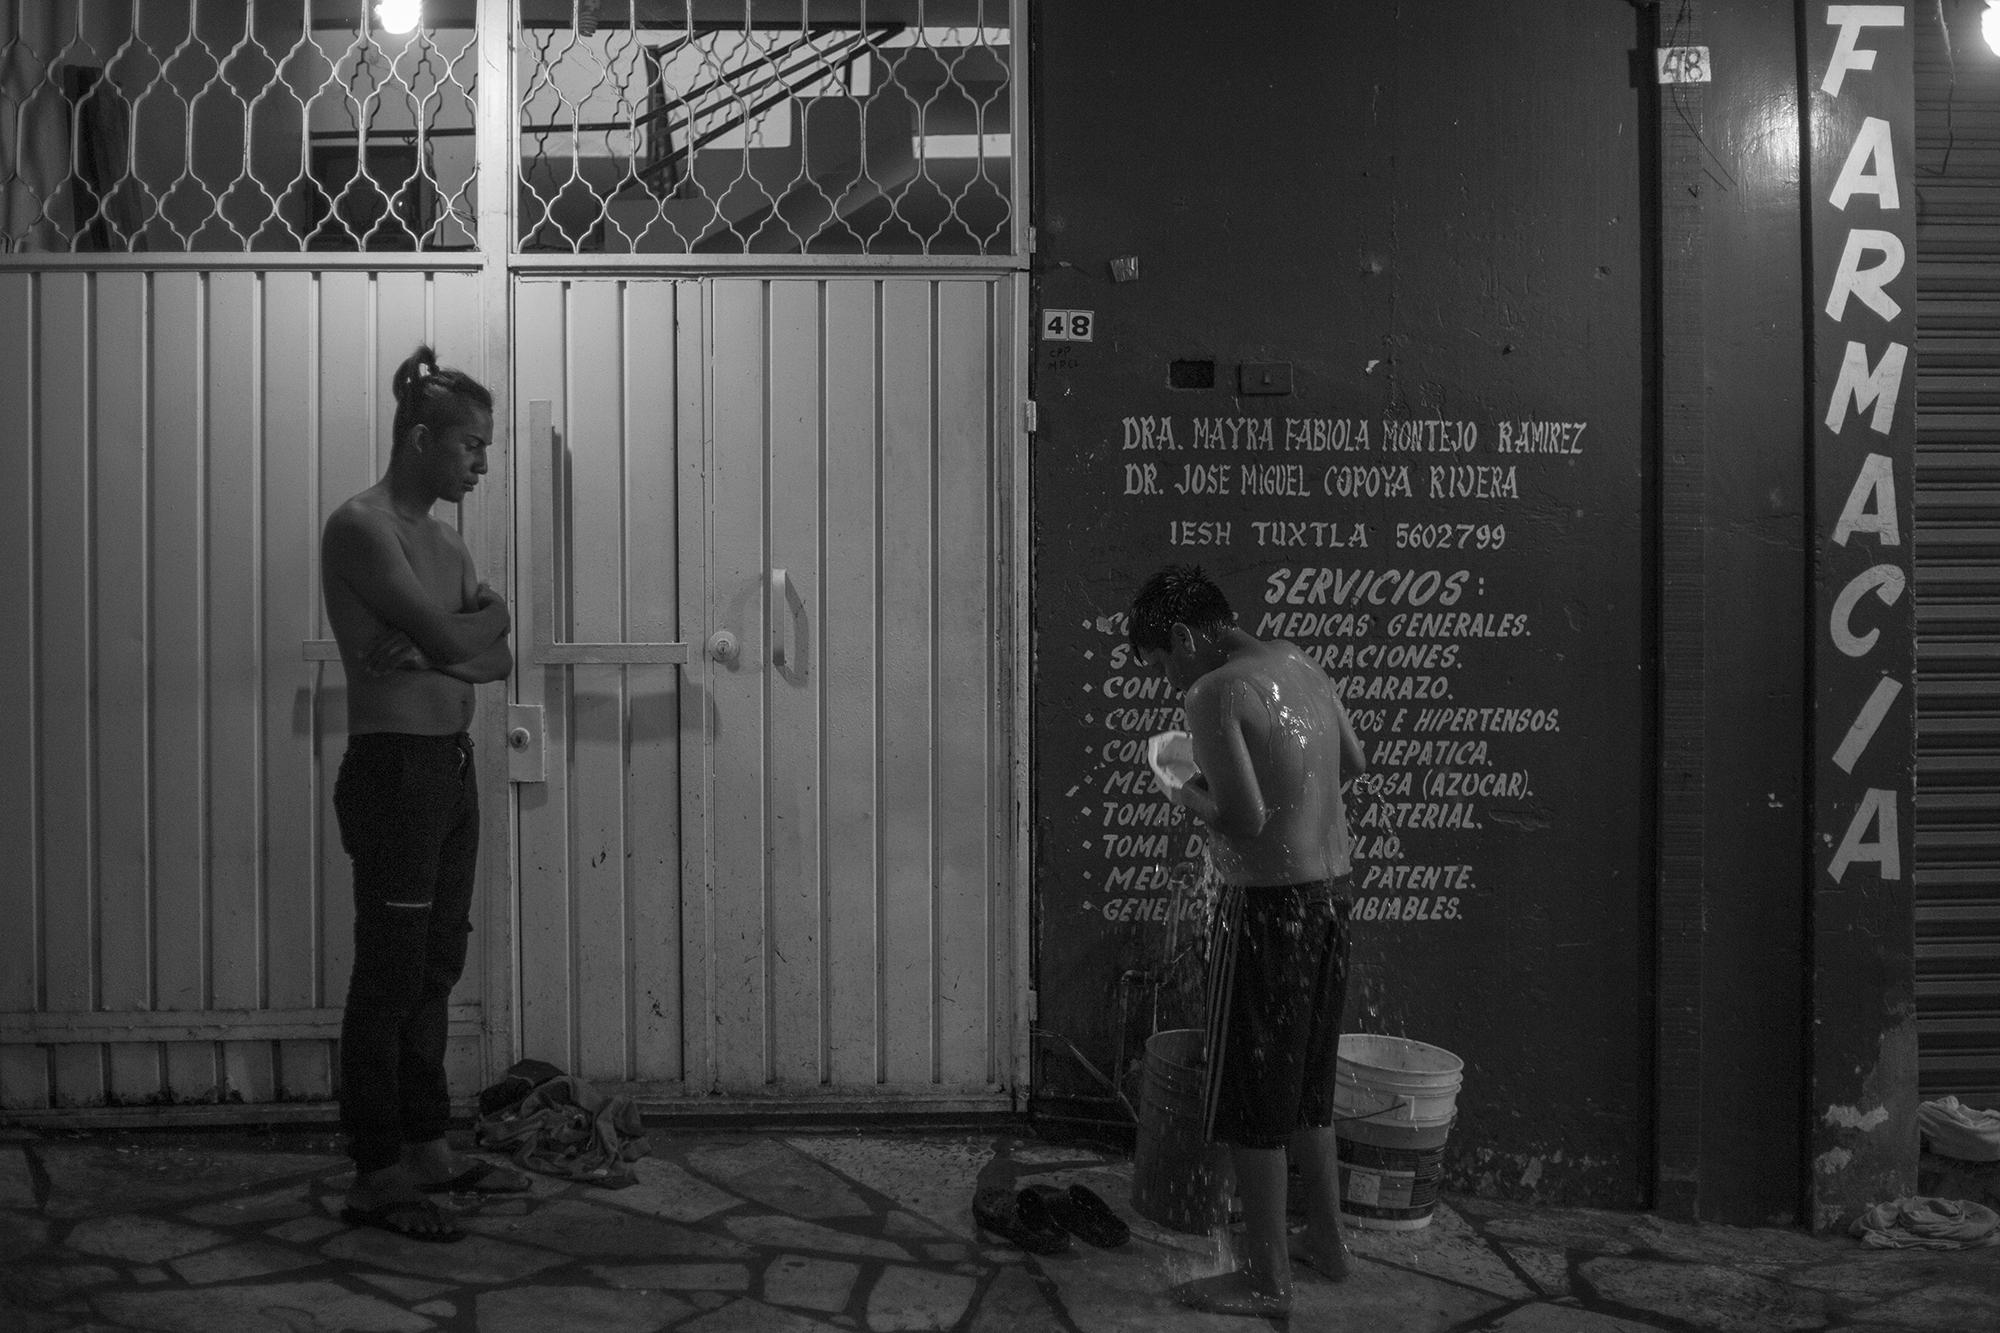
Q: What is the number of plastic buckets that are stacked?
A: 2